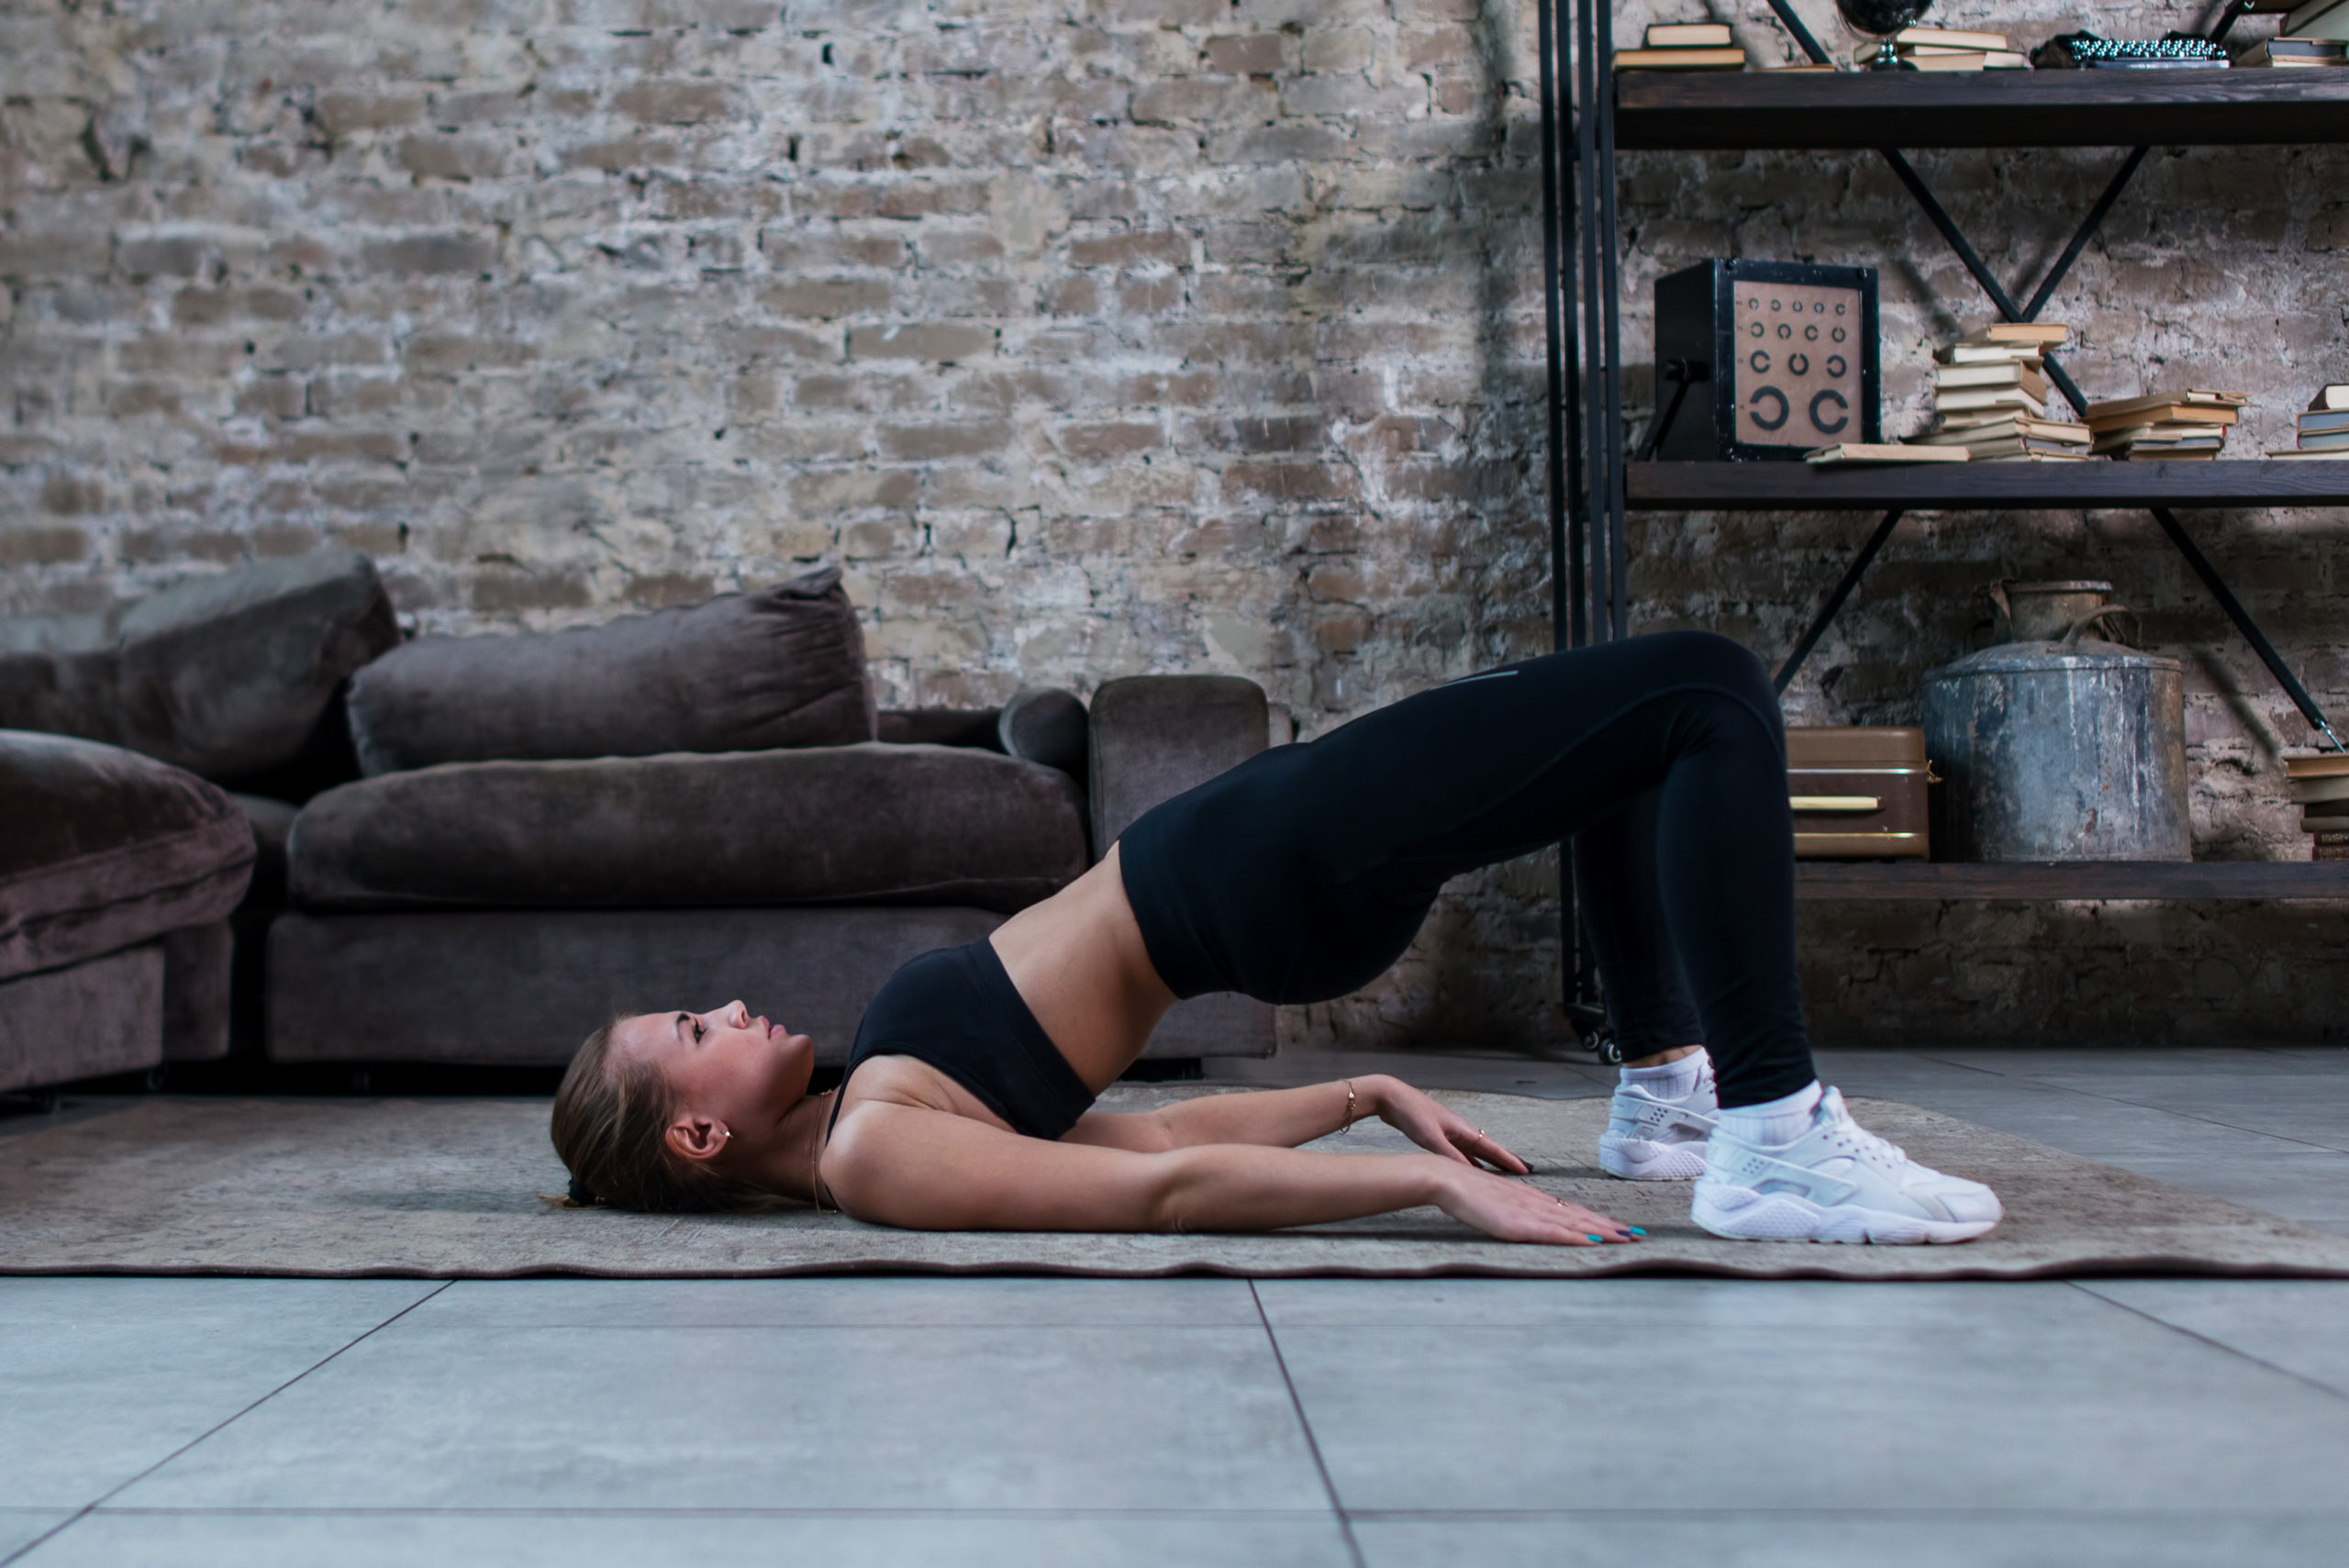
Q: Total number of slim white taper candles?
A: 0